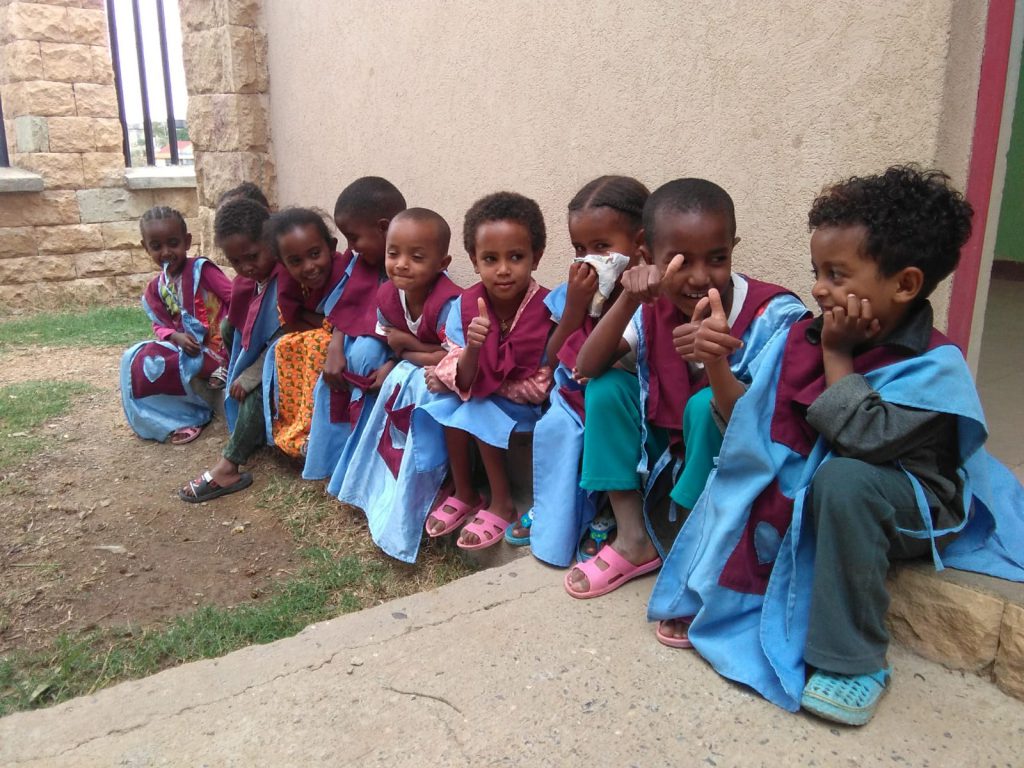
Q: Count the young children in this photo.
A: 10